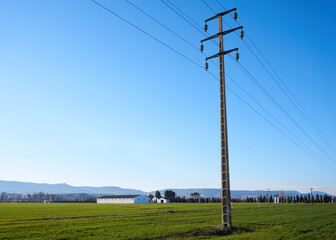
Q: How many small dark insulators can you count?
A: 6